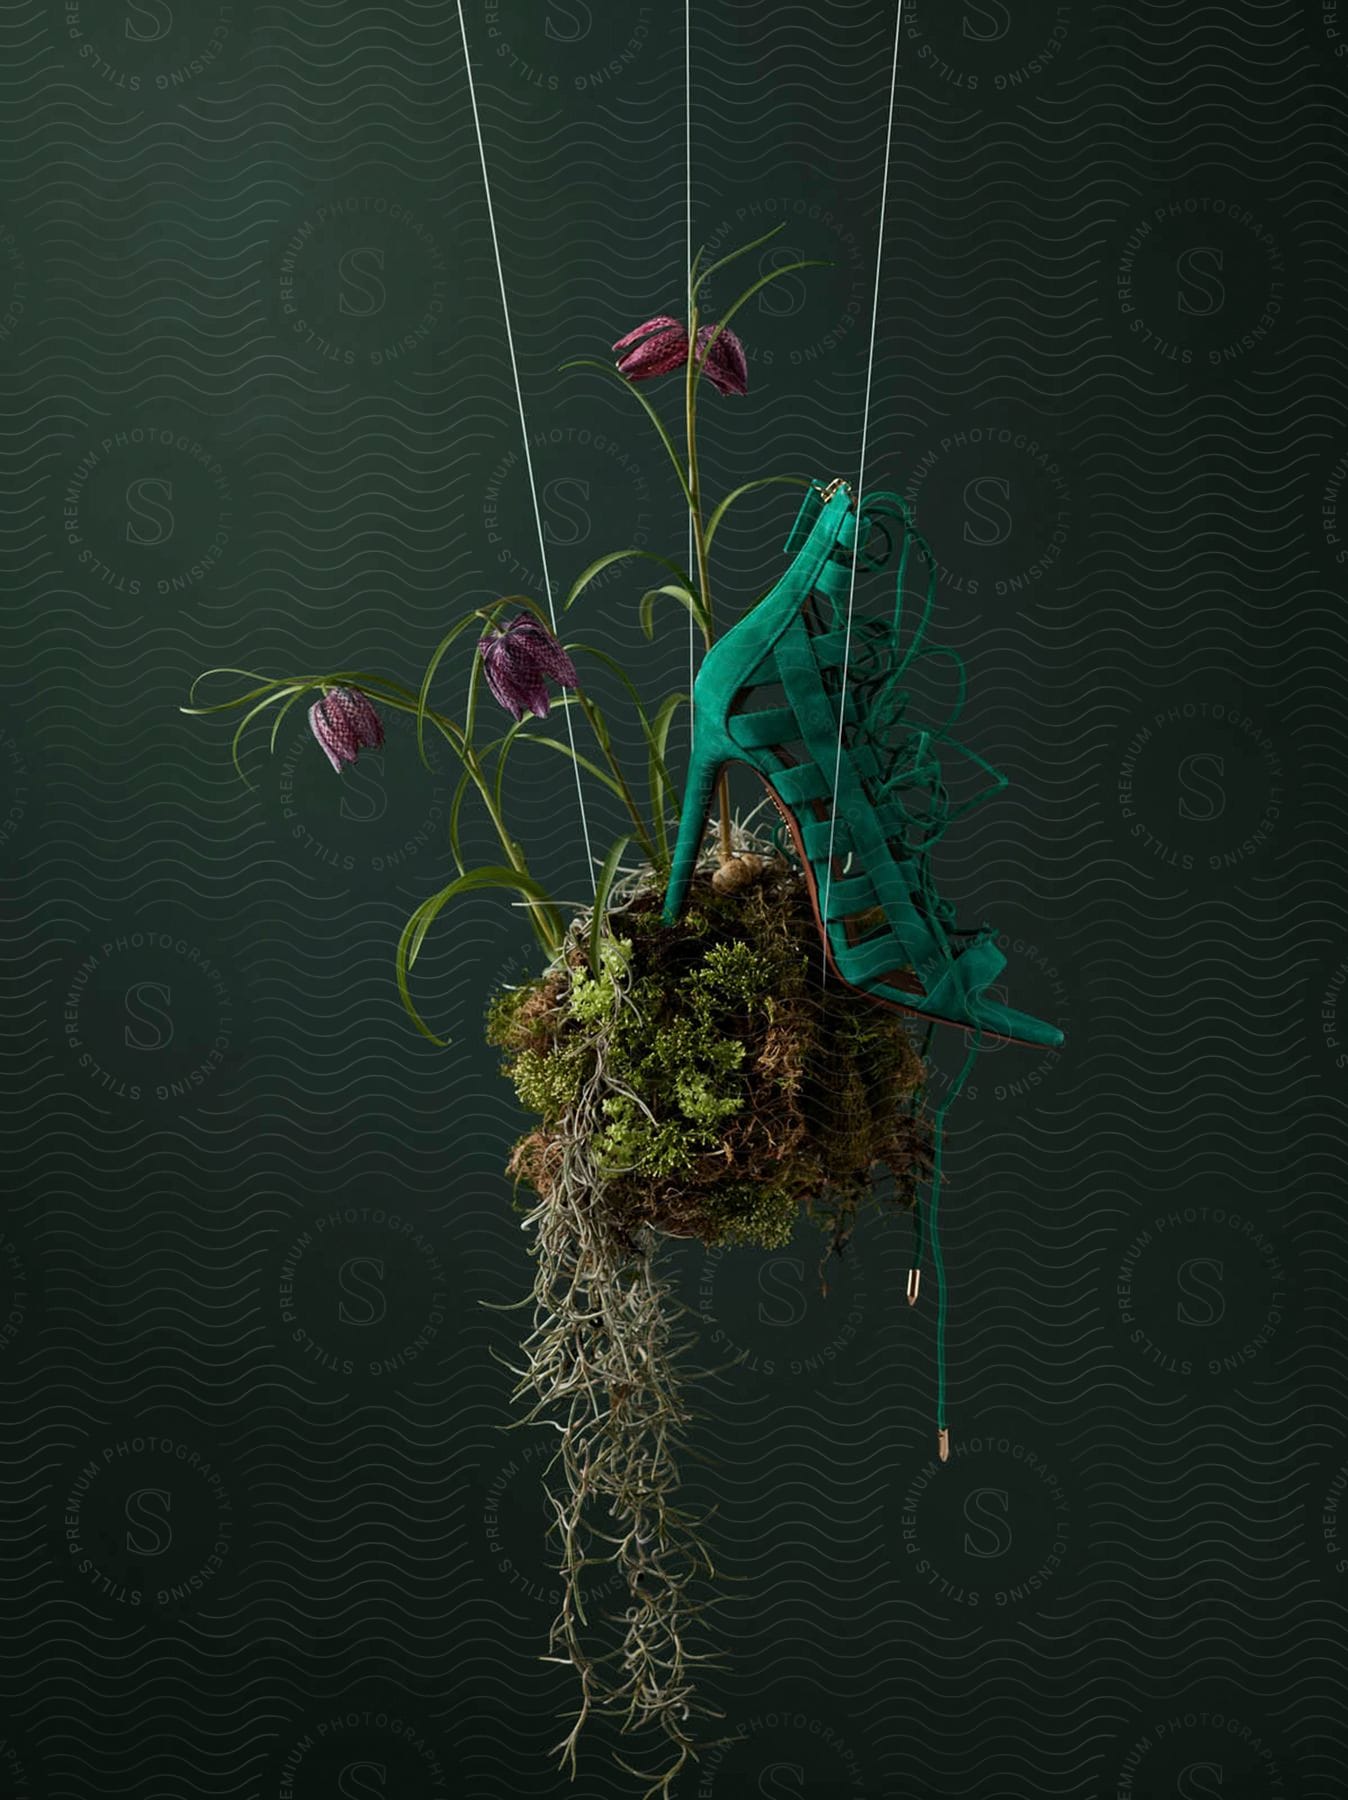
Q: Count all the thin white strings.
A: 3